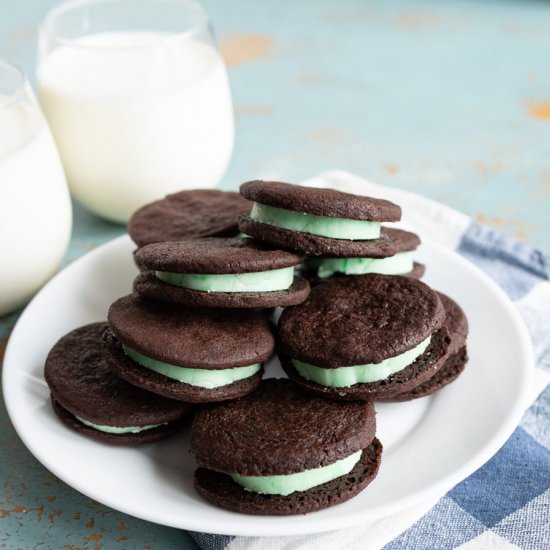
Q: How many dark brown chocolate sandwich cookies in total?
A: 9